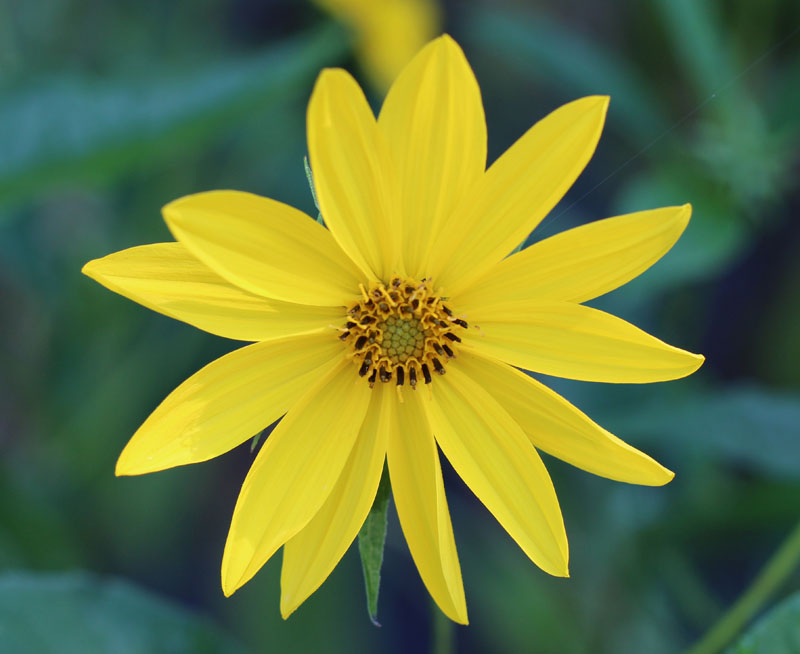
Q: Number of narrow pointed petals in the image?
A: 13